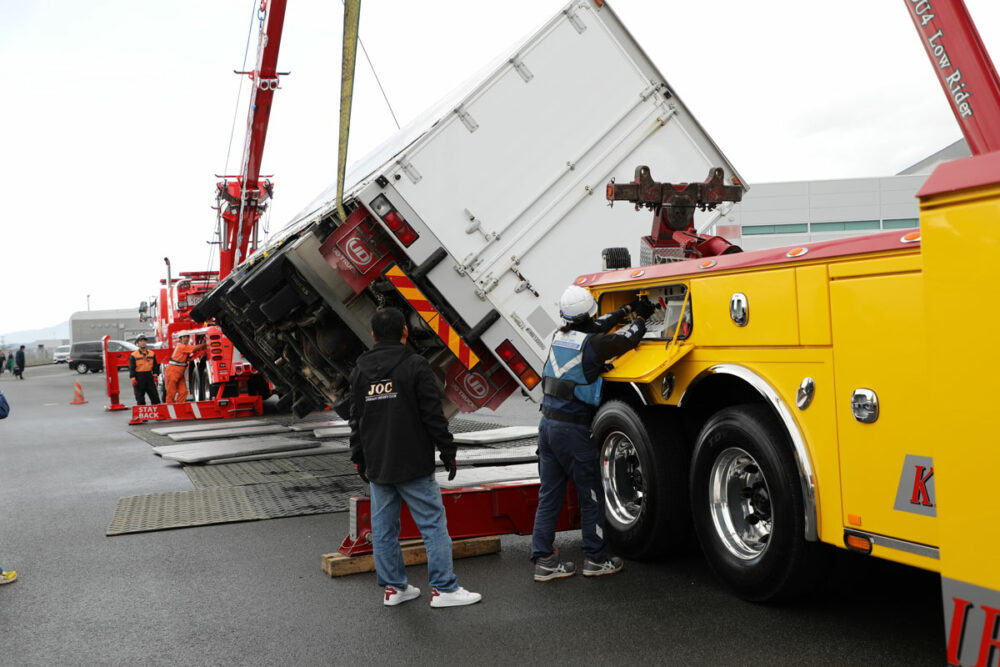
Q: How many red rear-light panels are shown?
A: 2